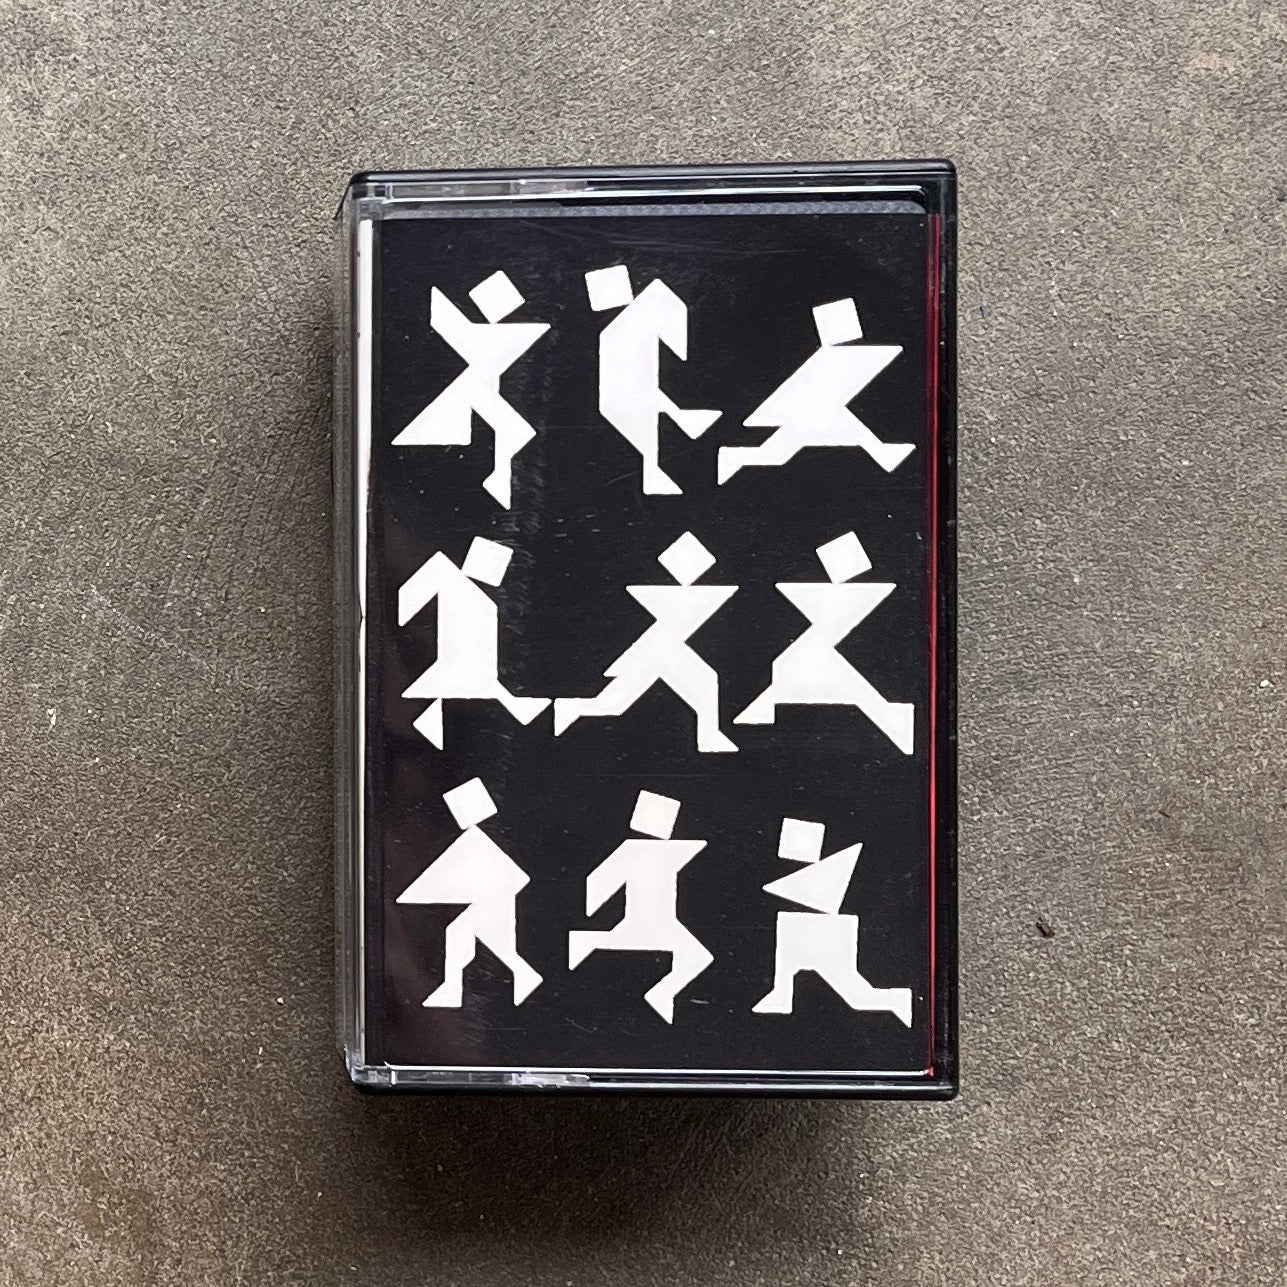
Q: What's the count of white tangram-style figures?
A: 9